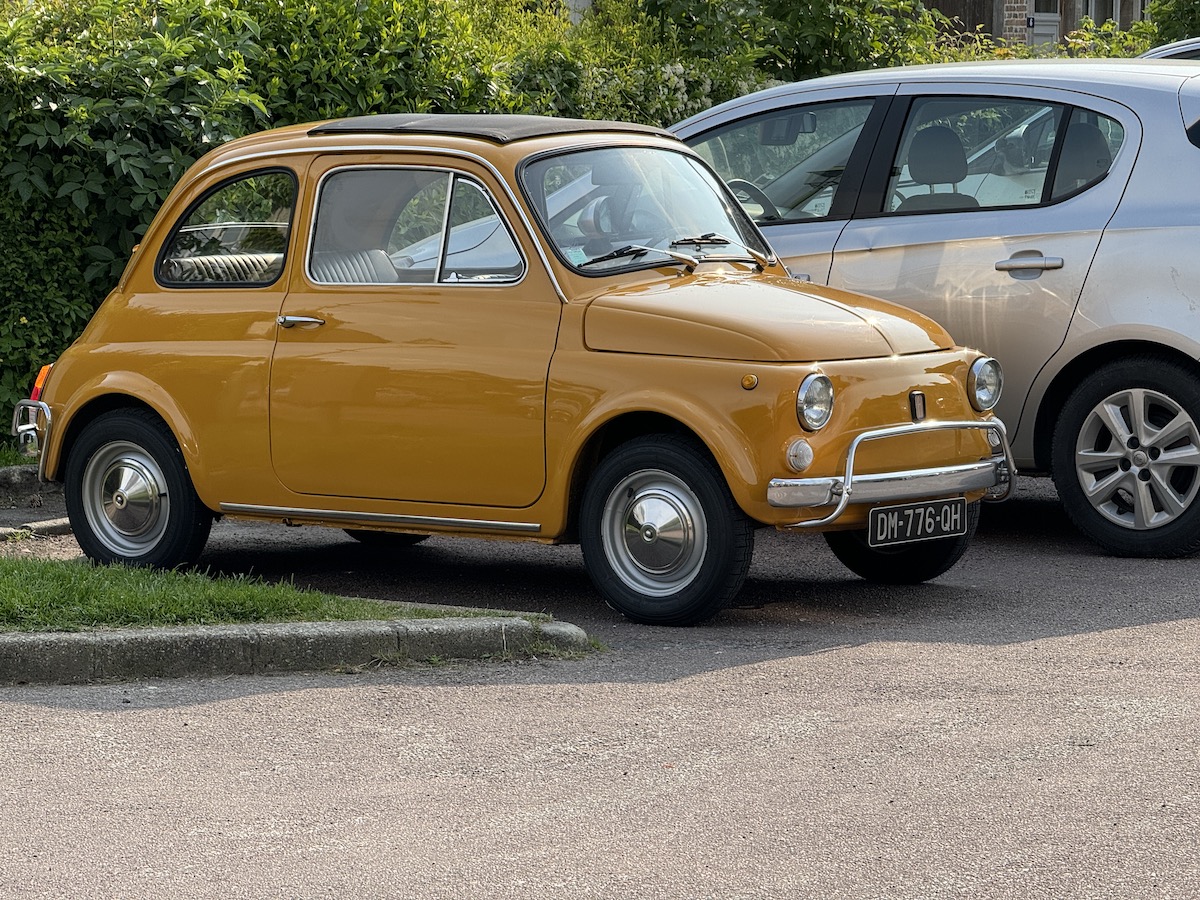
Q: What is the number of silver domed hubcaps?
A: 2